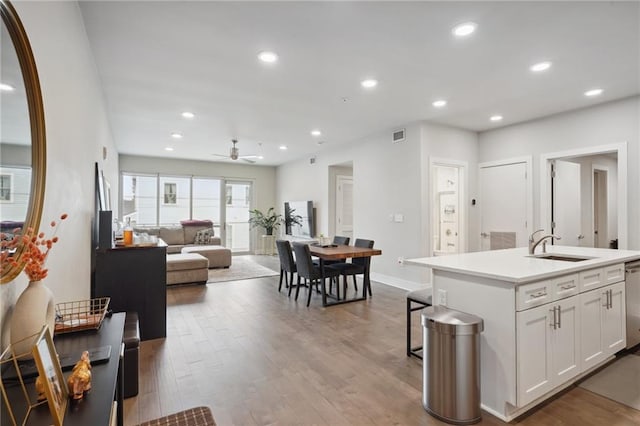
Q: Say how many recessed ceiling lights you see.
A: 13